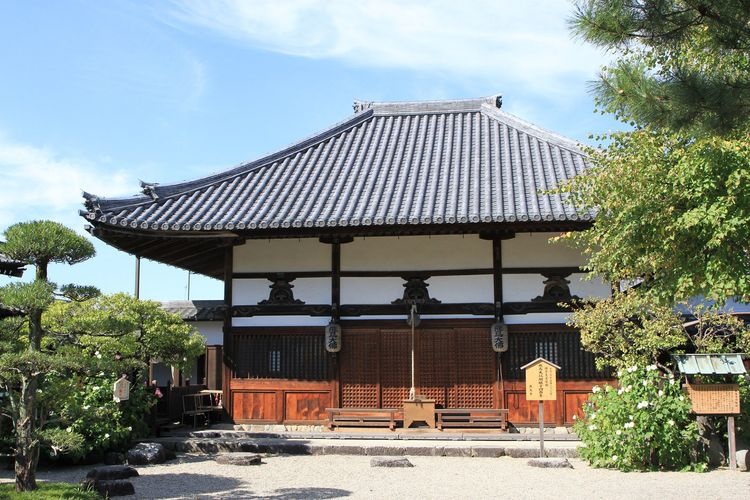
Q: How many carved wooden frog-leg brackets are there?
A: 3